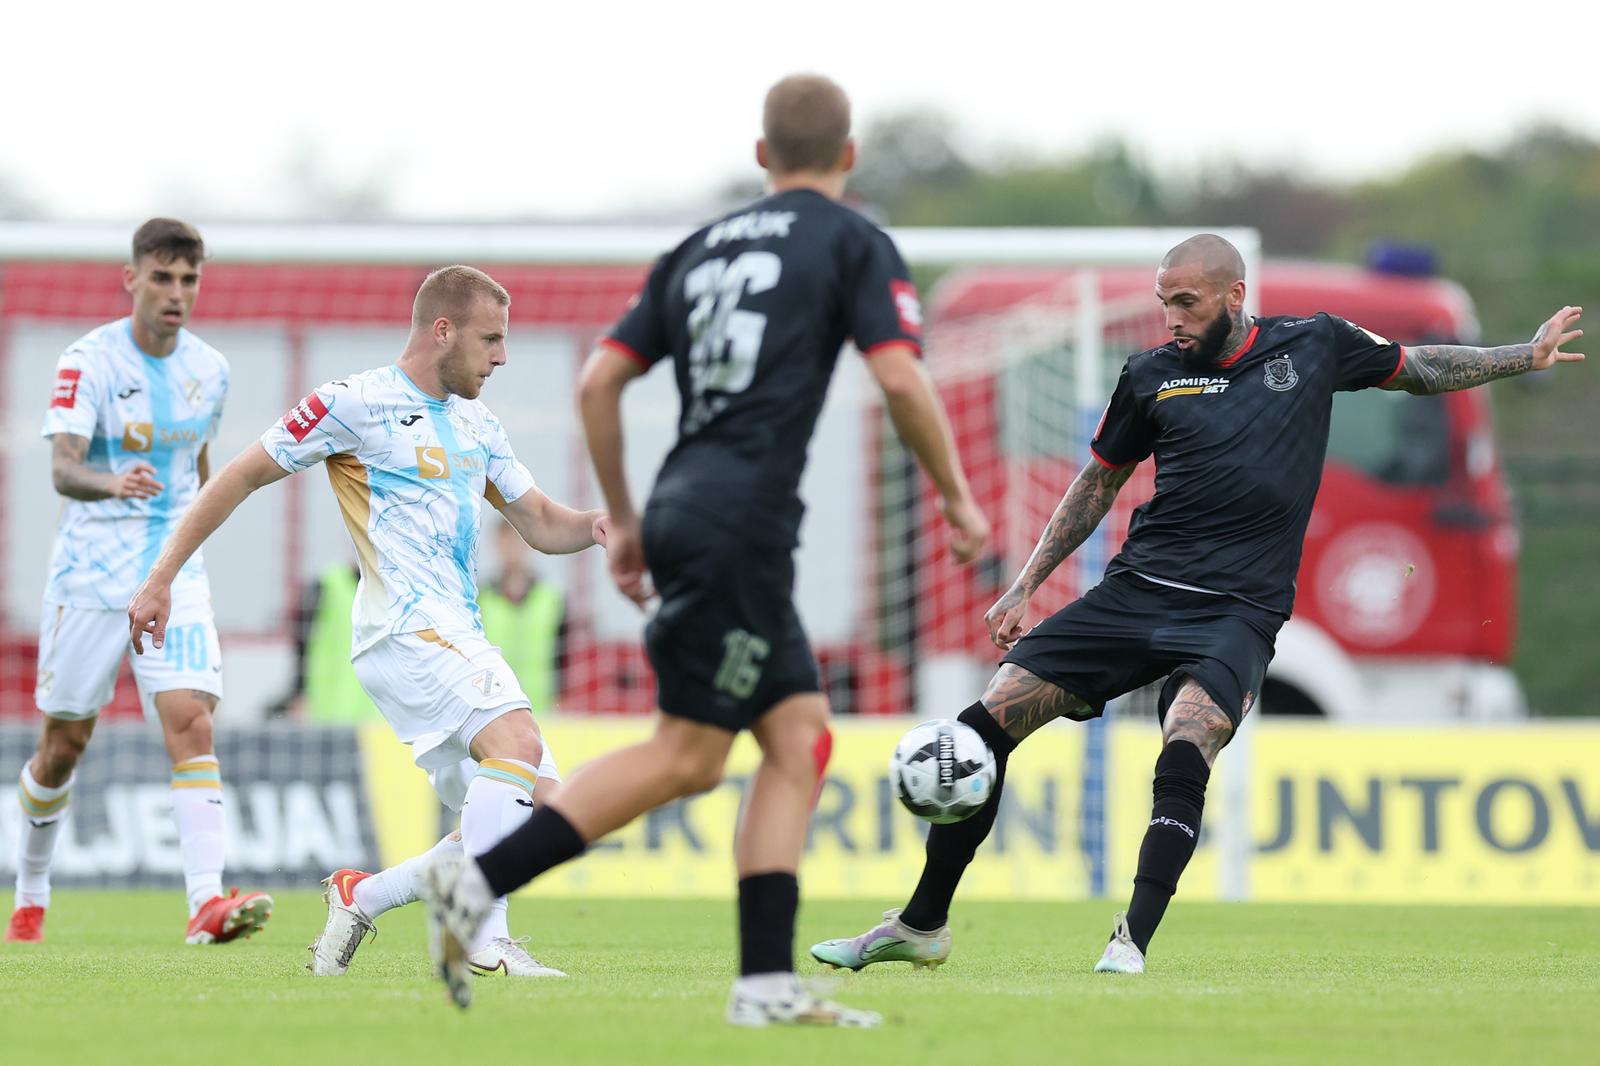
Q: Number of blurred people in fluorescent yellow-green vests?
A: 2